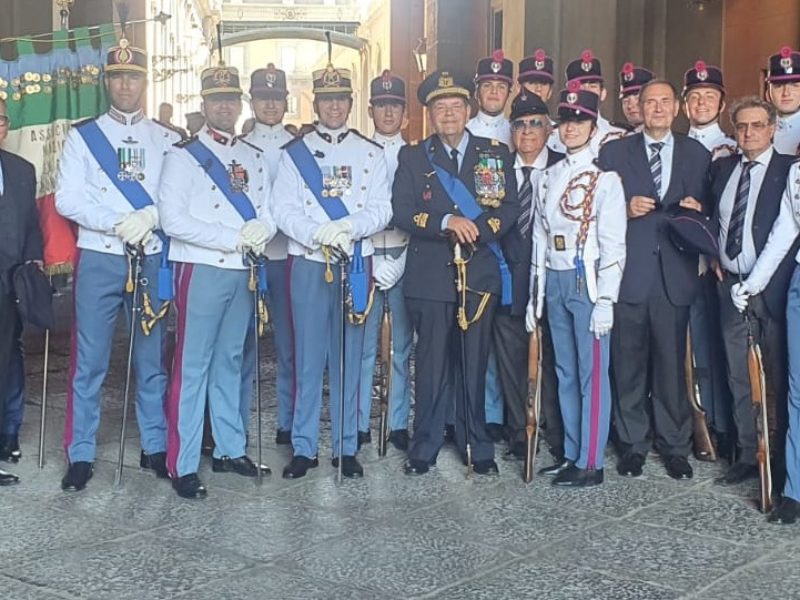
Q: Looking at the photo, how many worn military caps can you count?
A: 14